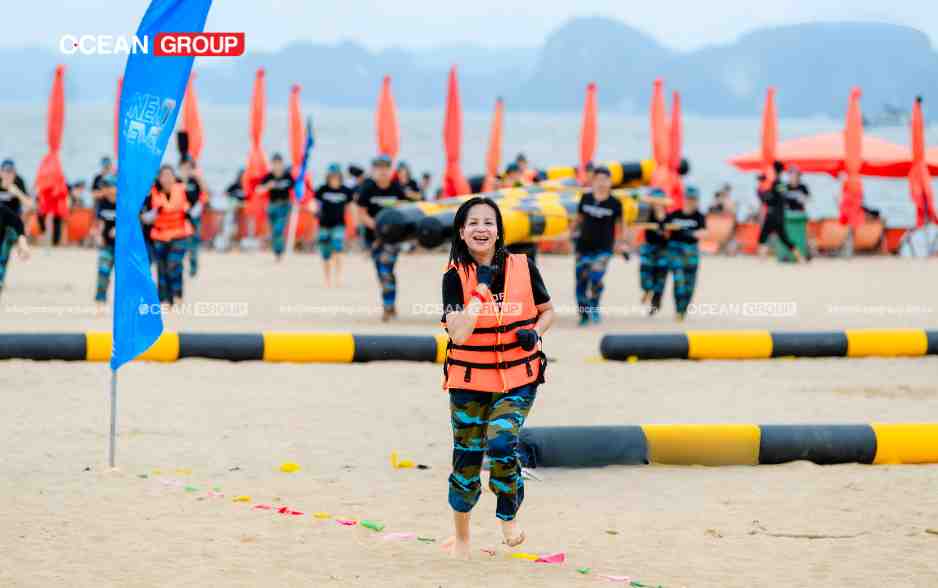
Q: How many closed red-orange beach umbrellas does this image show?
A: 14